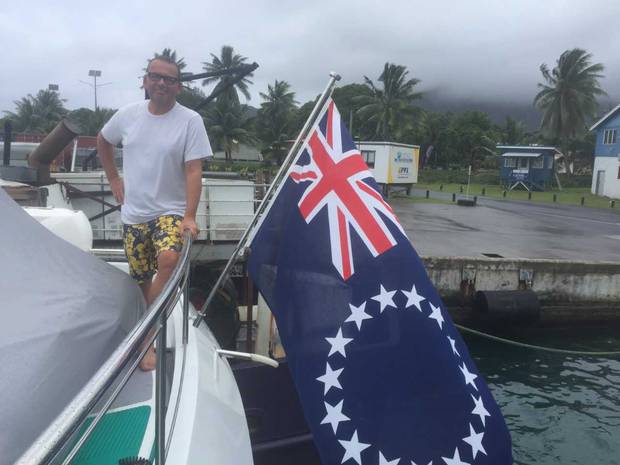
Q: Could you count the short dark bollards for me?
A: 11